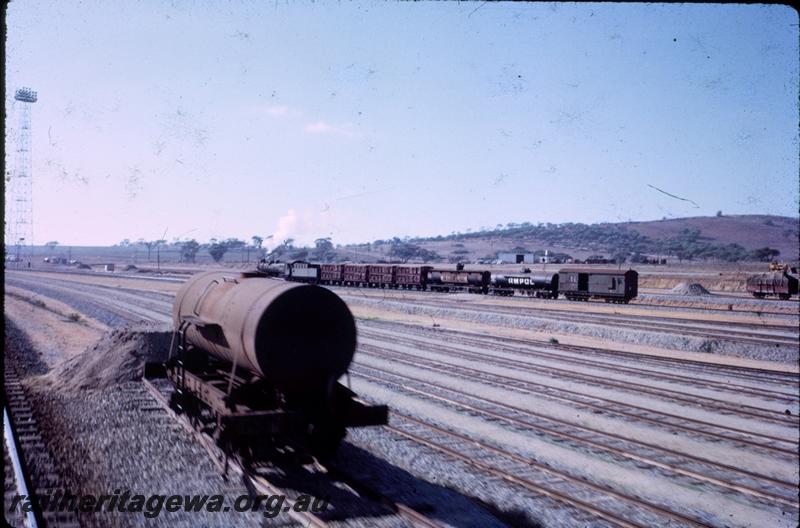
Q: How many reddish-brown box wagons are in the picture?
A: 4